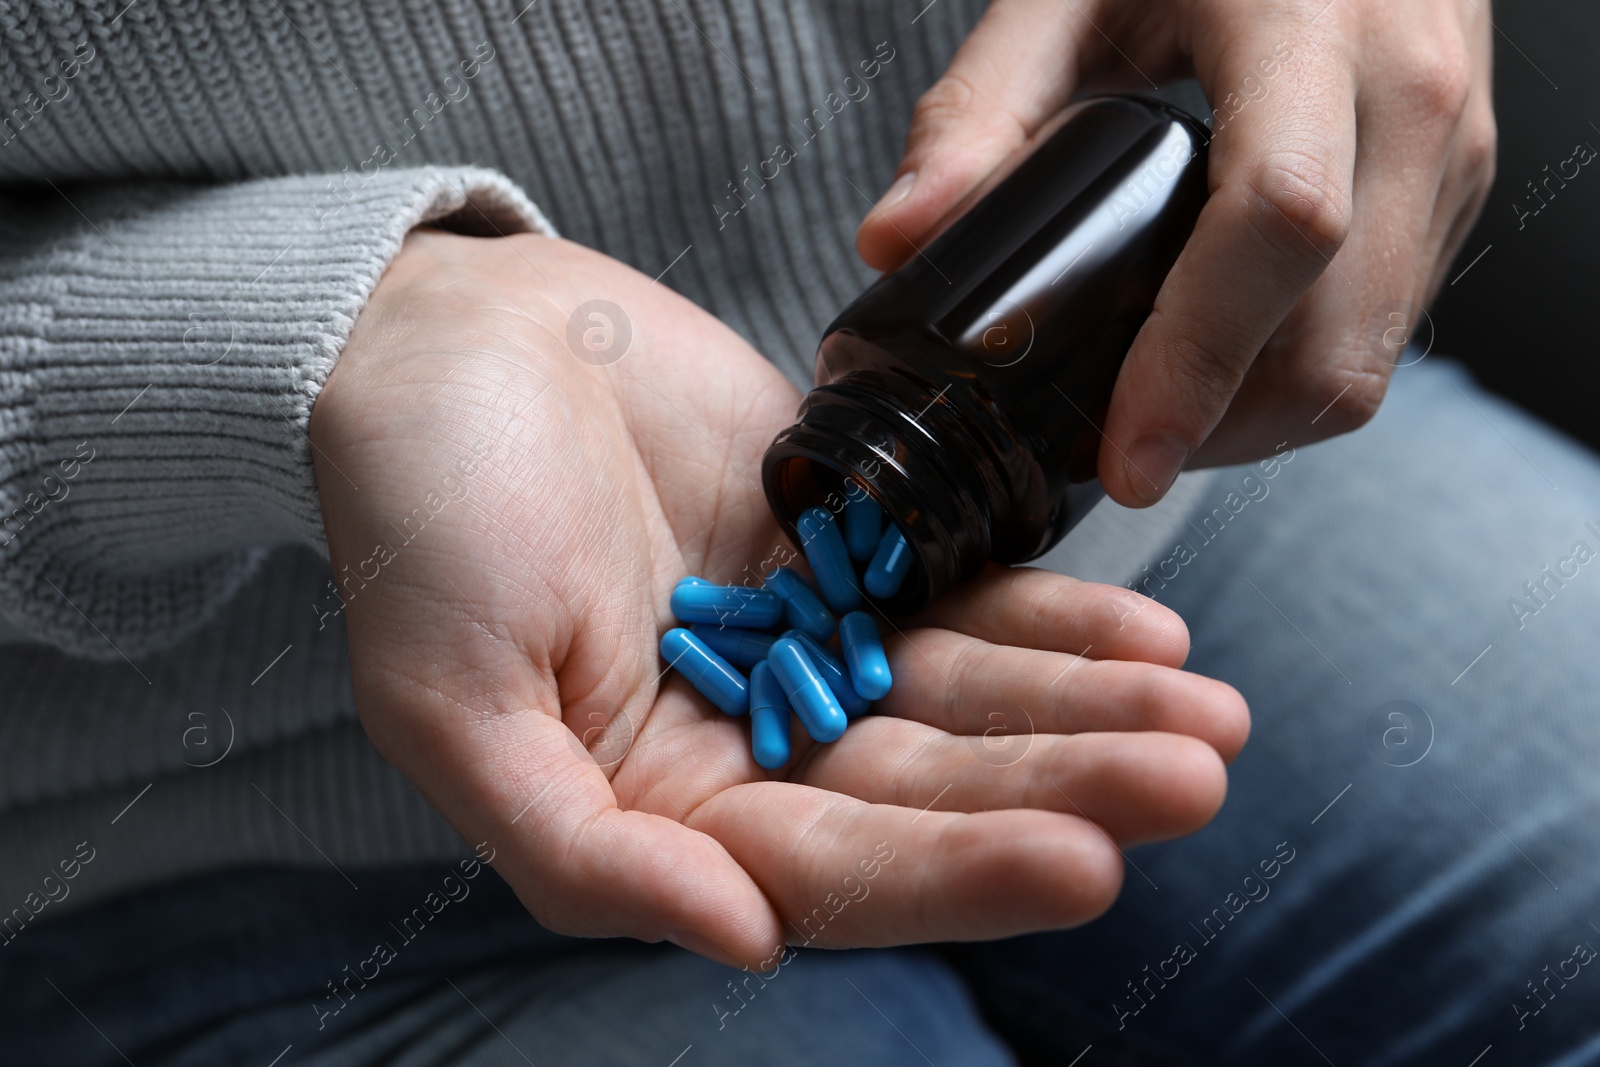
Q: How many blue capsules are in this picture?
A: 12